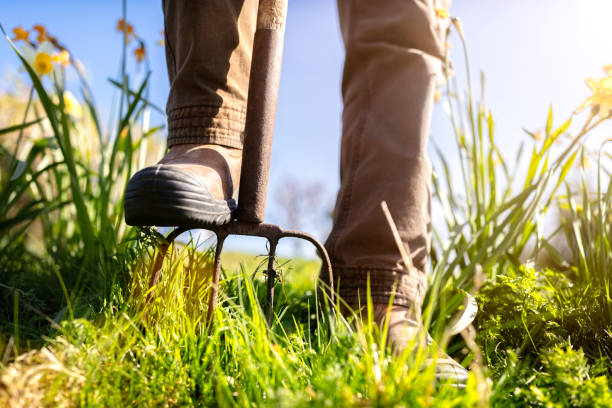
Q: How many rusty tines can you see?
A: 4